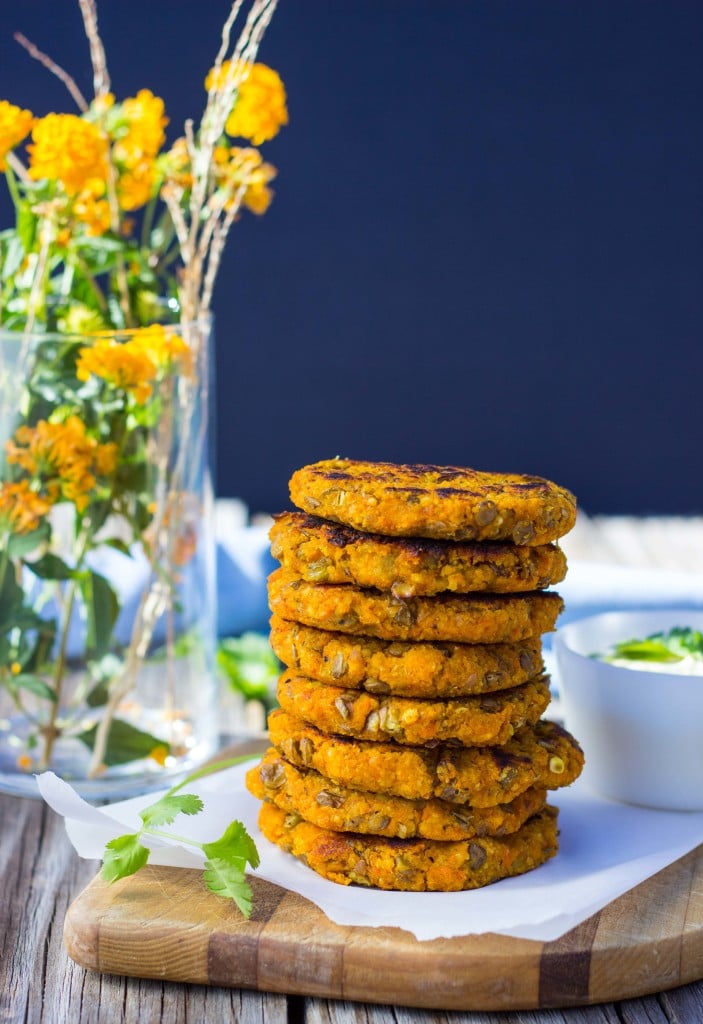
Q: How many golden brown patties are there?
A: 8